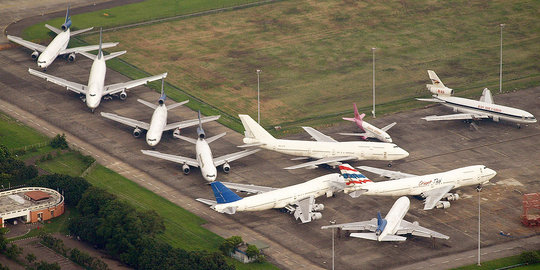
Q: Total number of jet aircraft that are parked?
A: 10